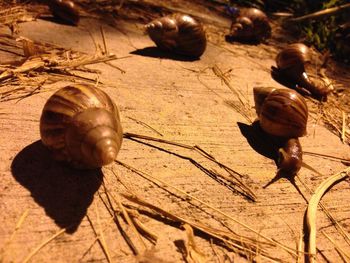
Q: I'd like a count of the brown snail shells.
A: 6